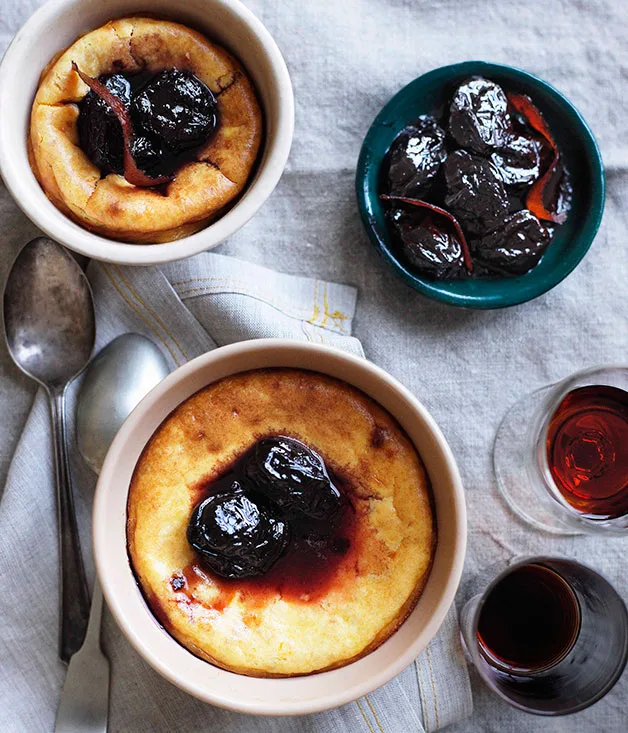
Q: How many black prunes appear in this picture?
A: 11